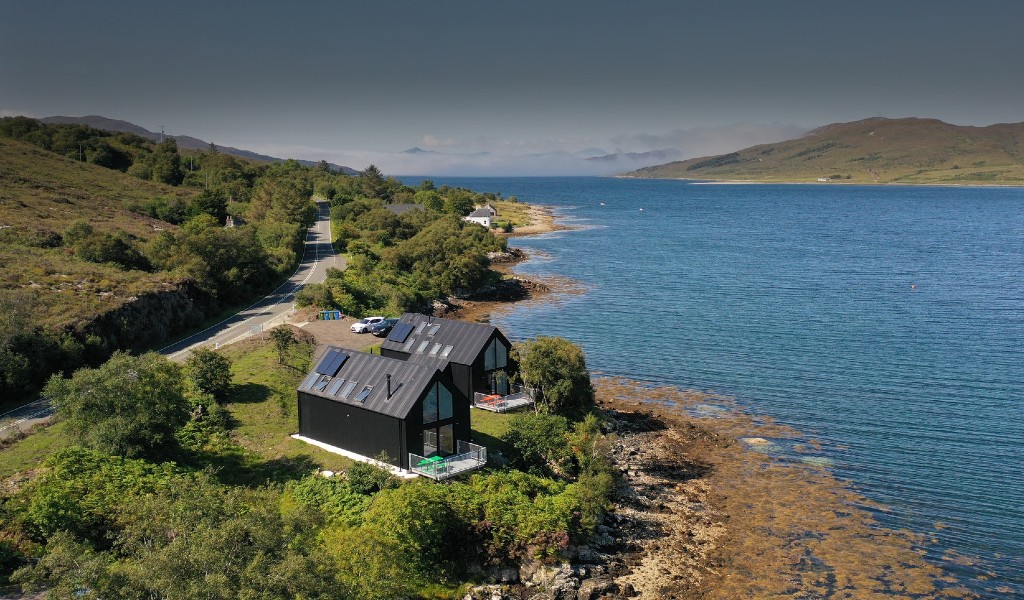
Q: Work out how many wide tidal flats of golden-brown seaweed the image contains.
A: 1